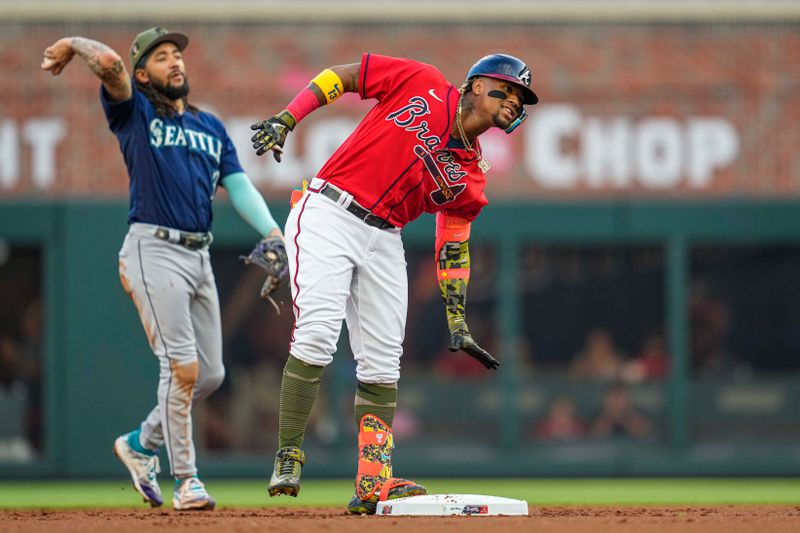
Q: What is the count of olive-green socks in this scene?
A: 2